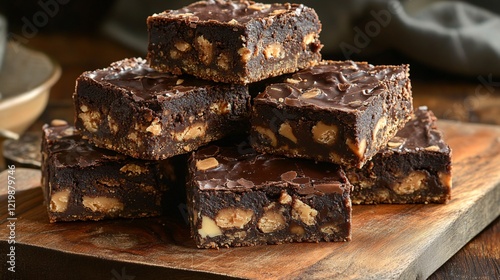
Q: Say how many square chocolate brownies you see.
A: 6